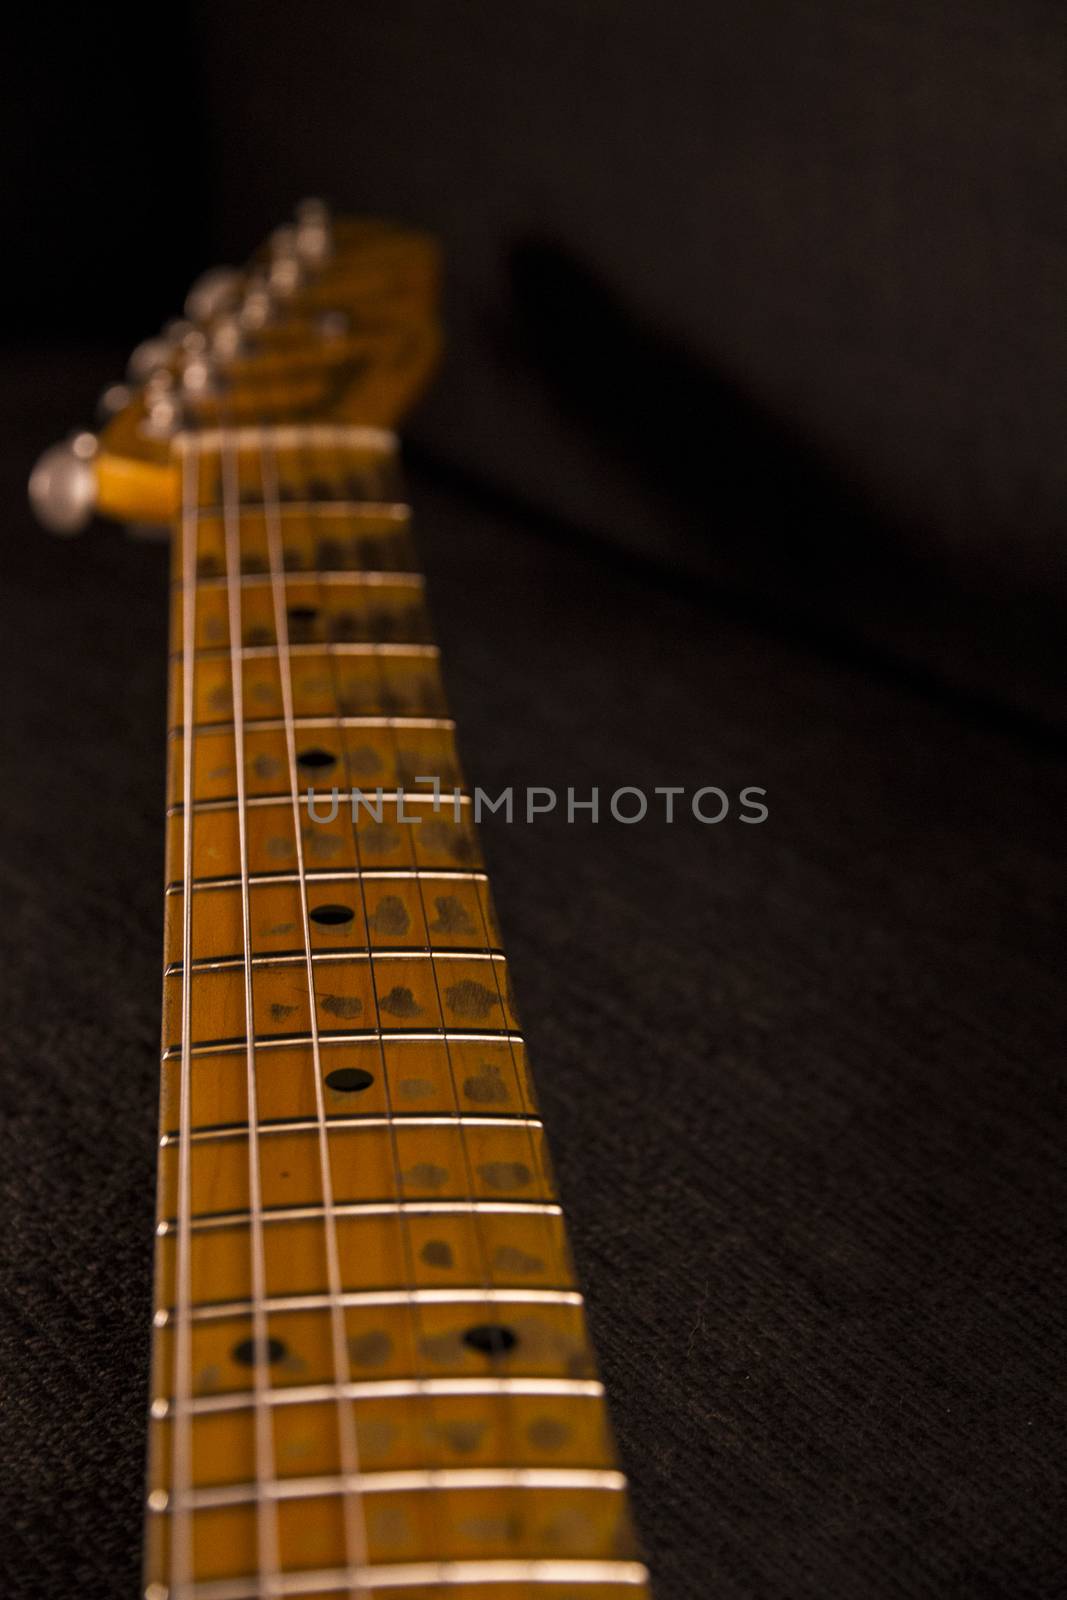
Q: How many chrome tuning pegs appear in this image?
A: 6